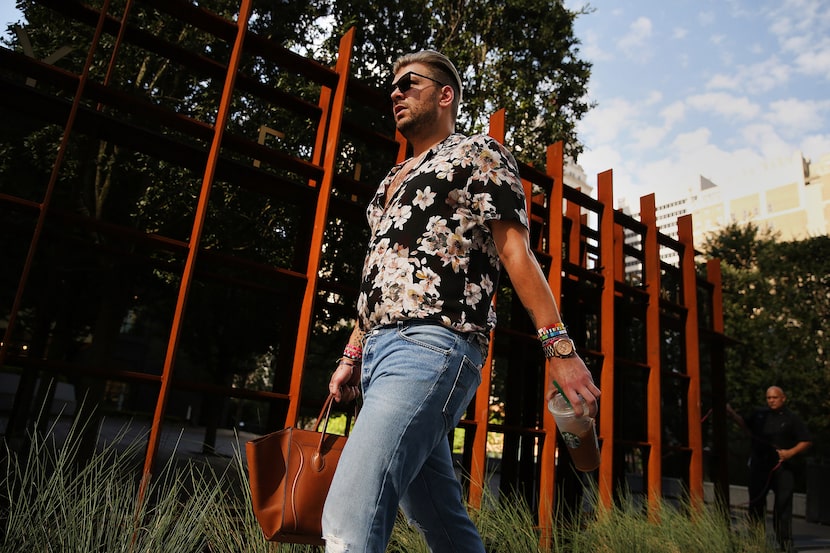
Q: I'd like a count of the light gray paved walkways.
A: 1